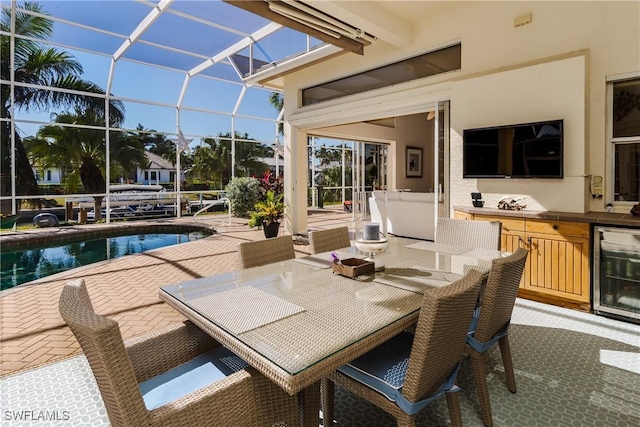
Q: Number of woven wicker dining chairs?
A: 6